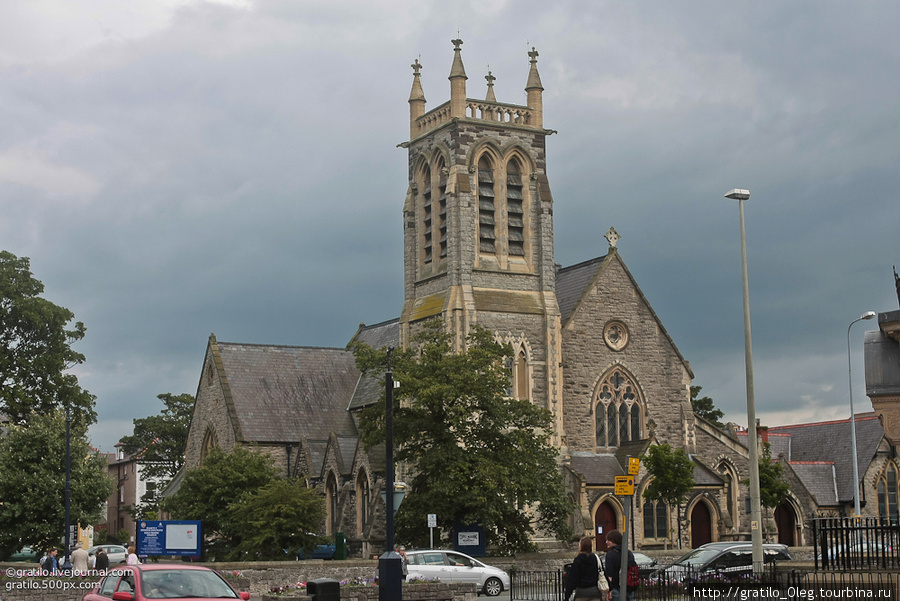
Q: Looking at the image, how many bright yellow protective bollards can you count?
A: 0